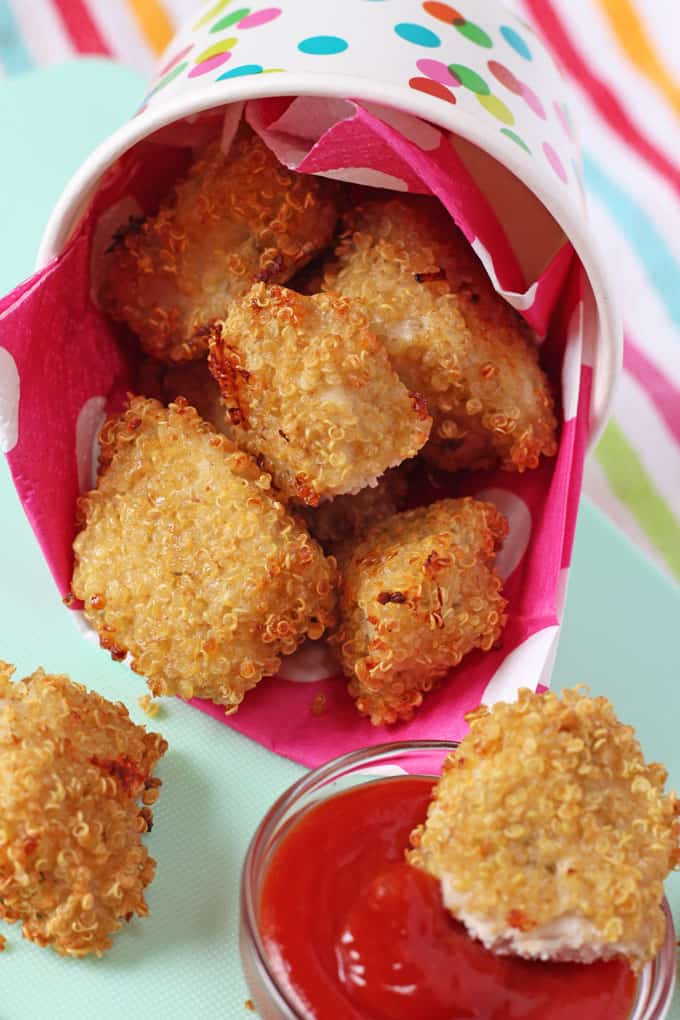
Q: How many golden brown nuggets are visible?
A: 7